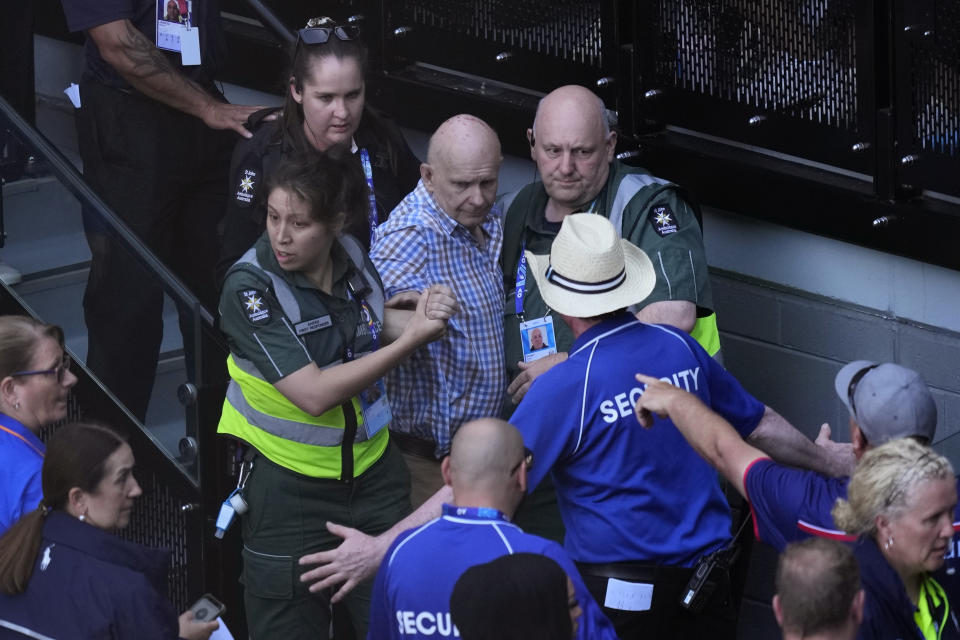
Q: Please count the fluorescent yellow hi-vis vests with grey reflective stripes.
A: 2